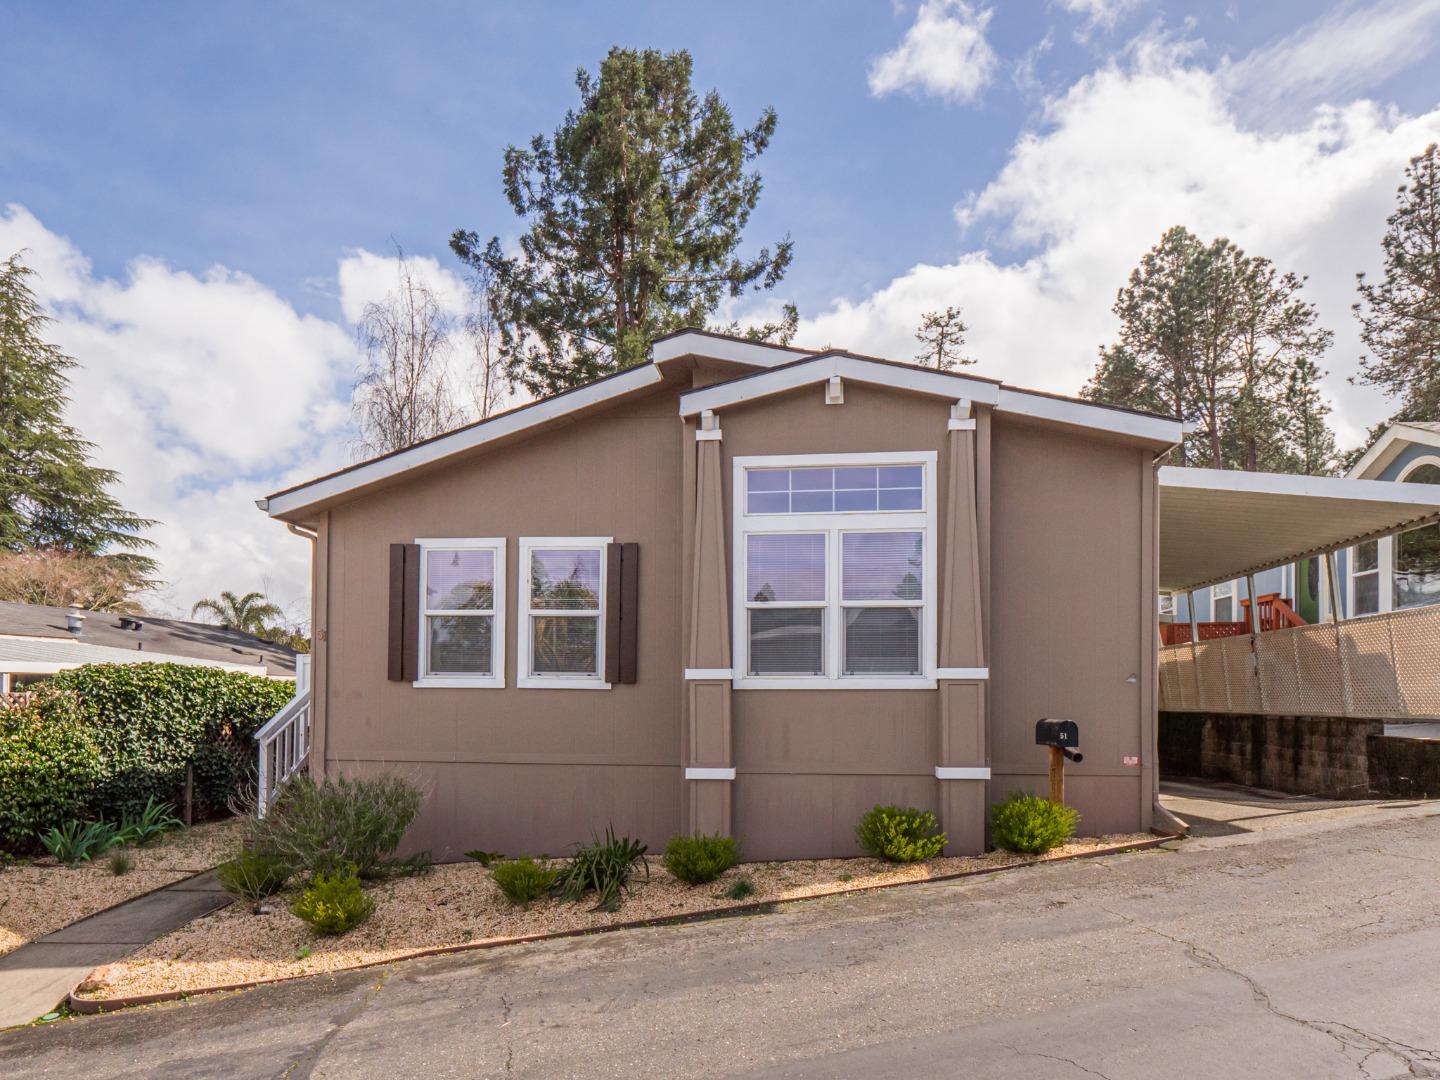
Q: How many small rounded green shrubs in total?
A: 6